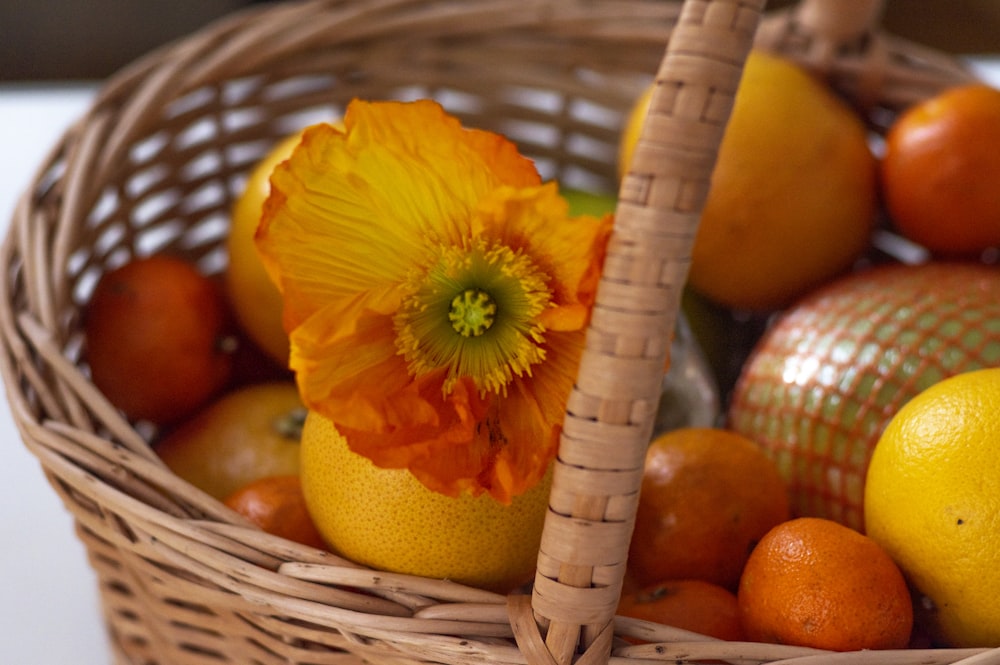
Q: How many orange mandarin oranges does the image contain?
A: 6